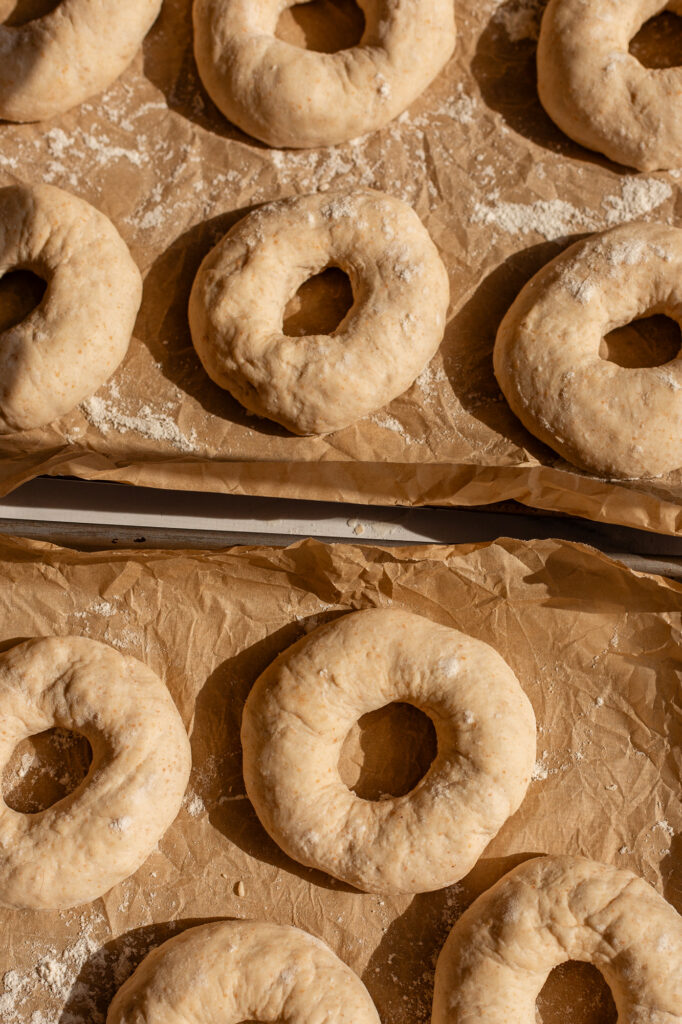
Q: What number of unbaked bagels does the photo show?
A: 10